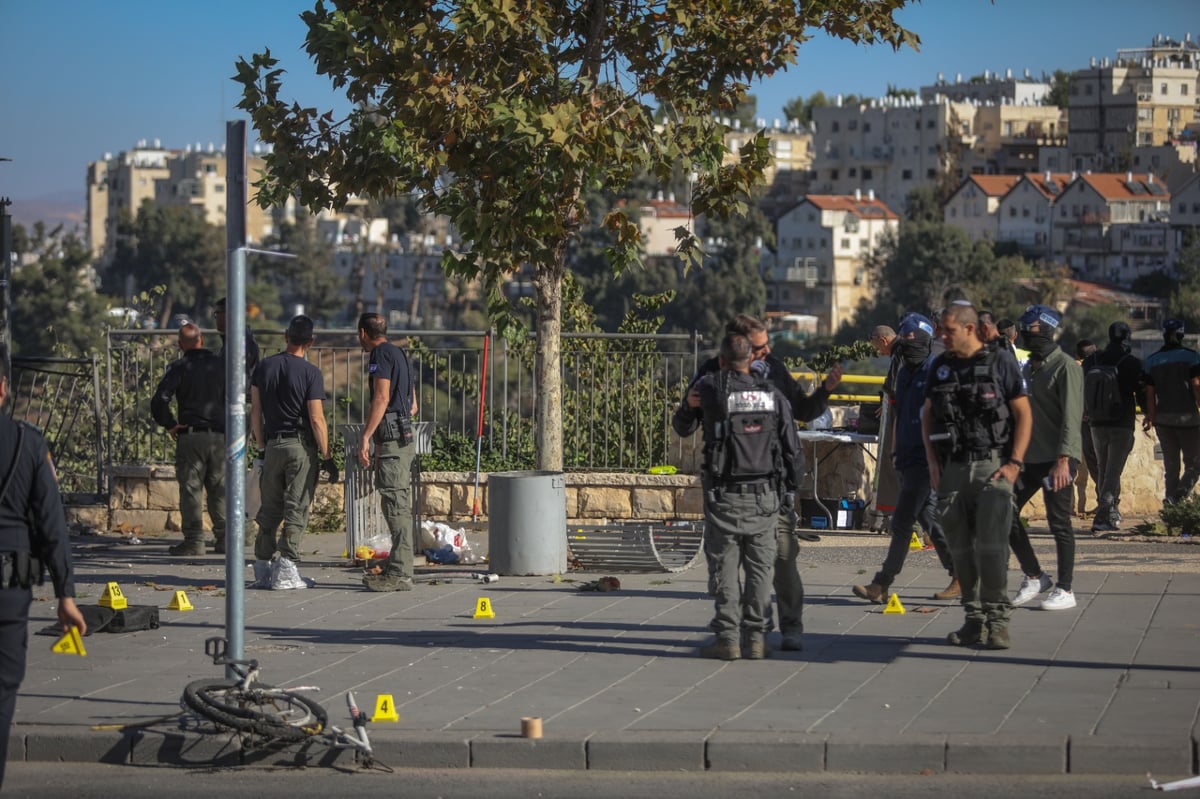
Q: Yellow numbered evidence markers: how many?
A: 7